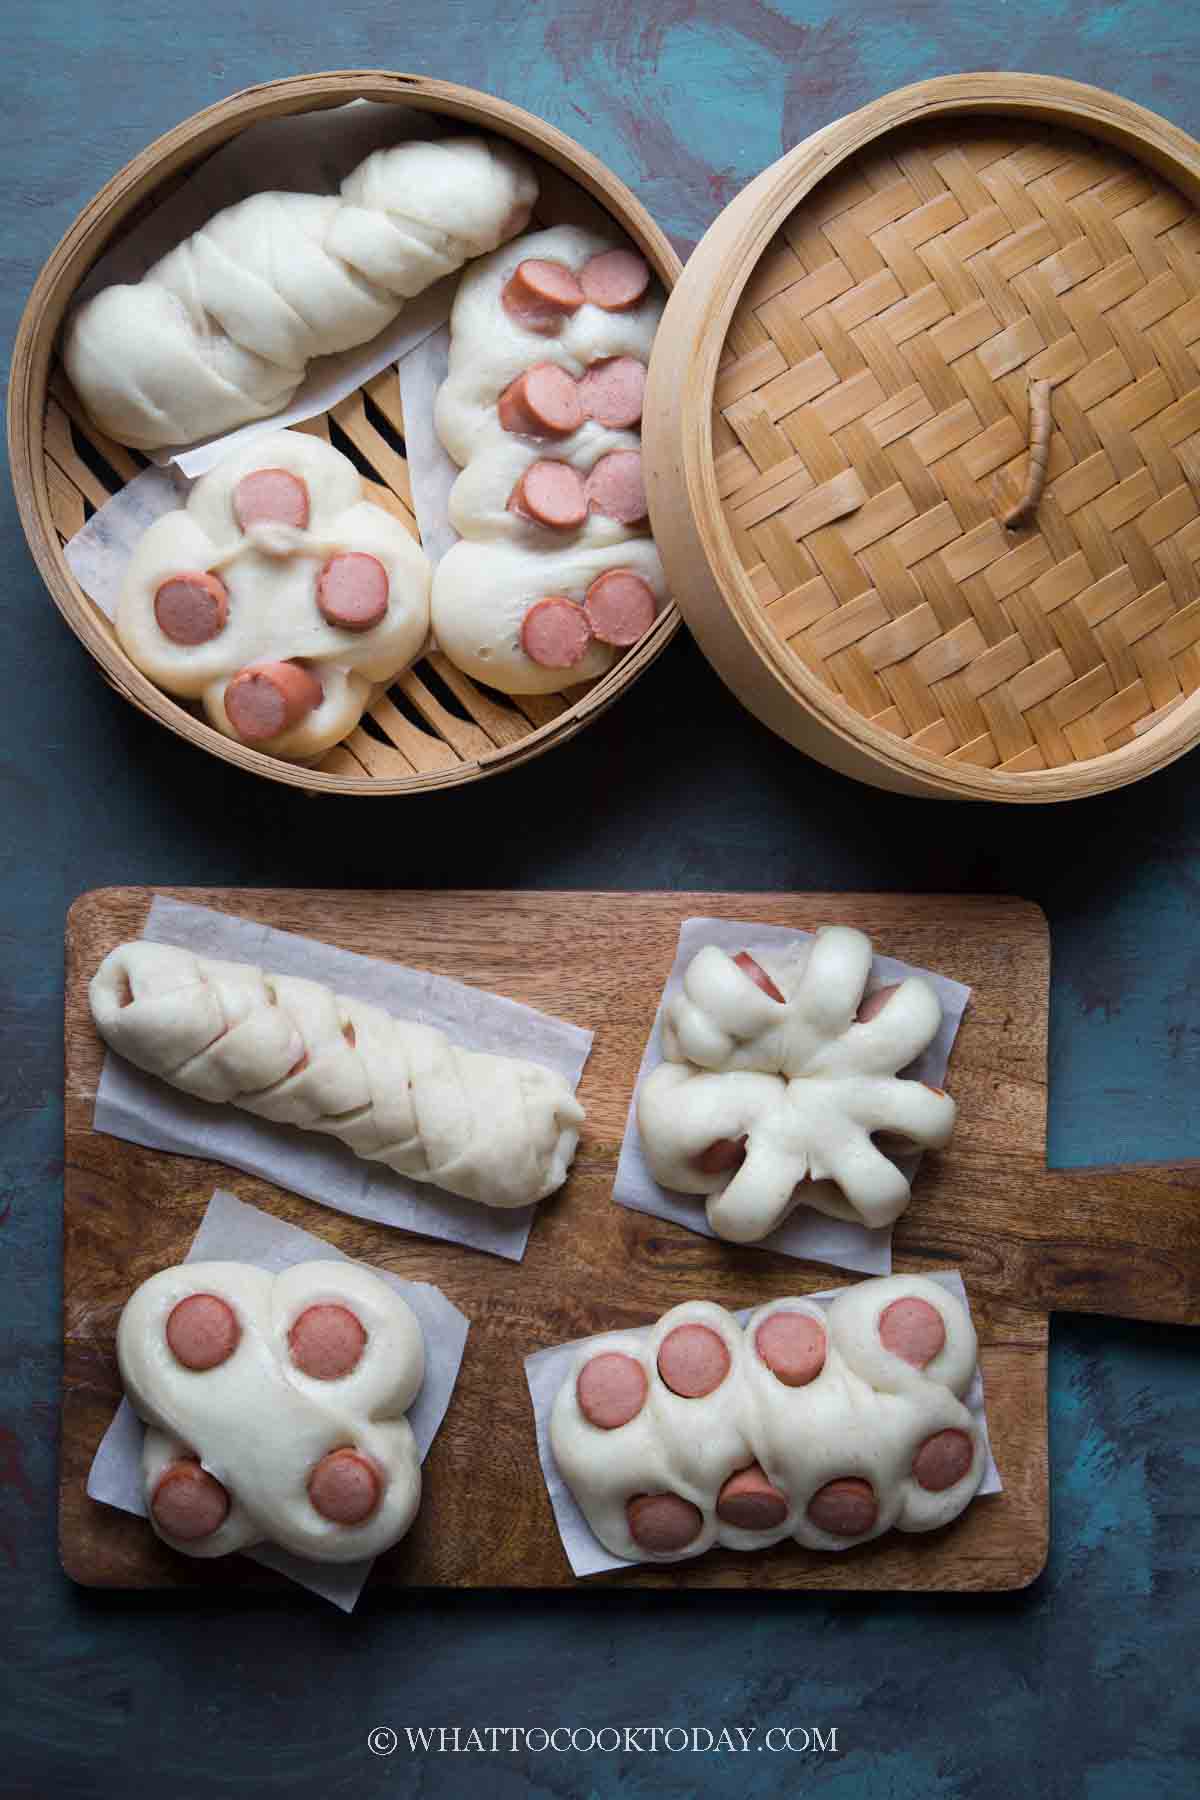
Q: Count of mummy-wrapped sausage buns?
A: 2